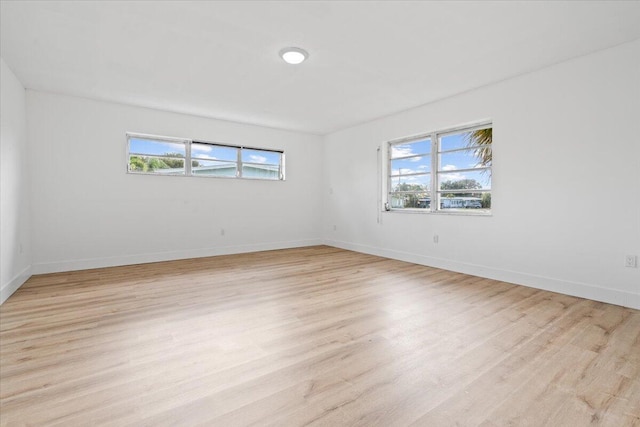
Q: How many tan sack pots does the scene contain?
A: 0